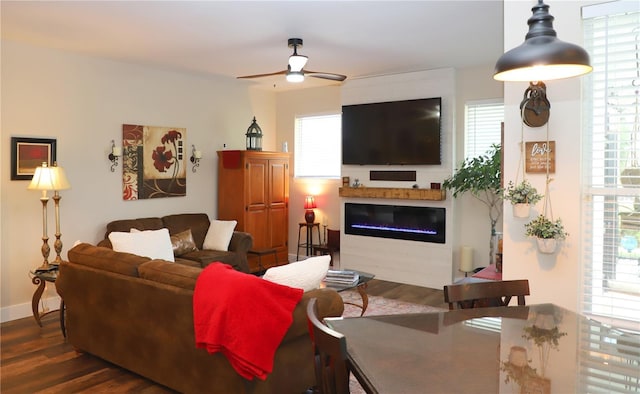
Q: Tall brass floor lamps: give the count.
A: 2